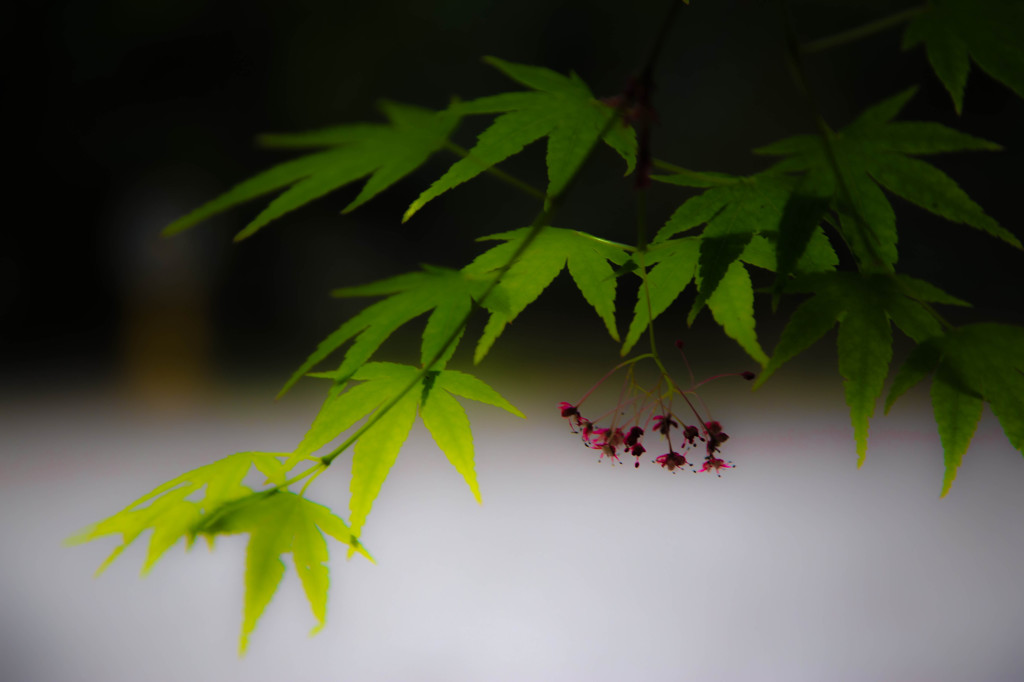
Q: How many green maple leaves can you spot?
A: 13